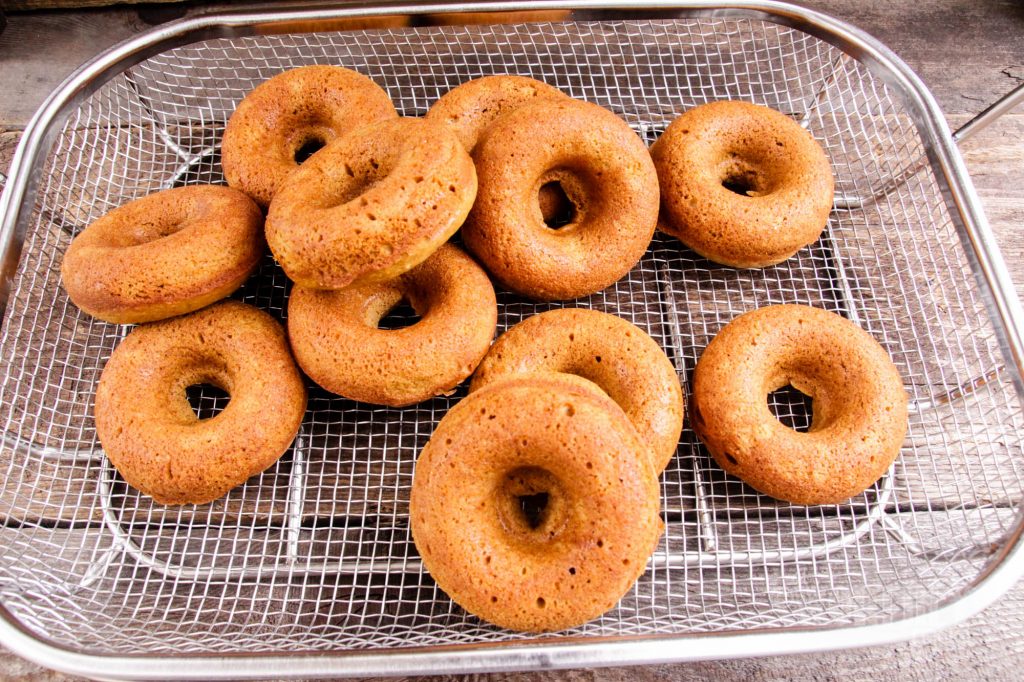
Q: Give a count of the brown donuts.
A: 11